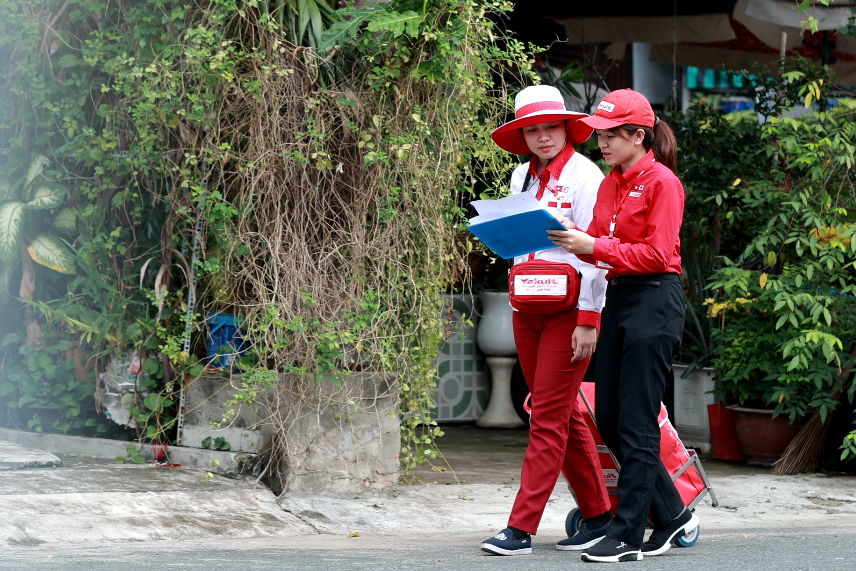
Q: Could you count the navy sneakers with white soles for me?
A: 2